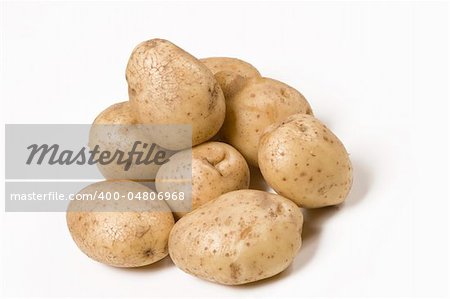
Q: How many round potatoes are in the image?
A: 8